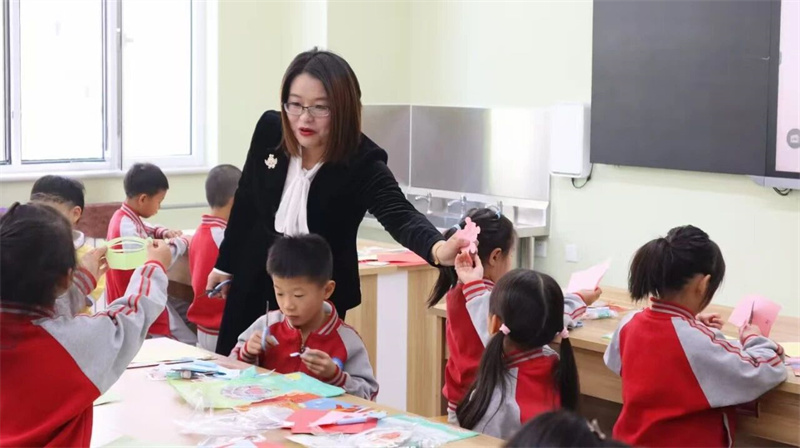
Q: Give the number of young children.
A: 9